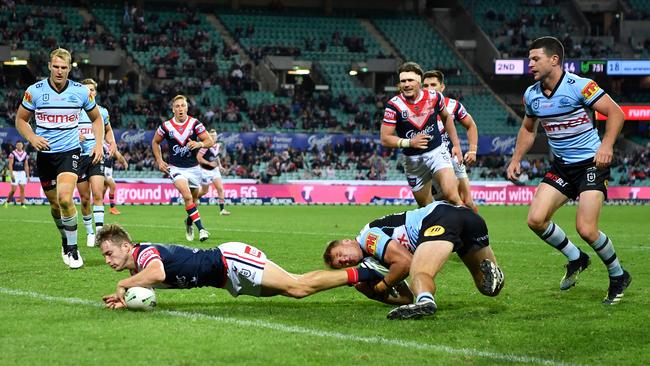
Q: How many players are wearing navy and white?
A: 7